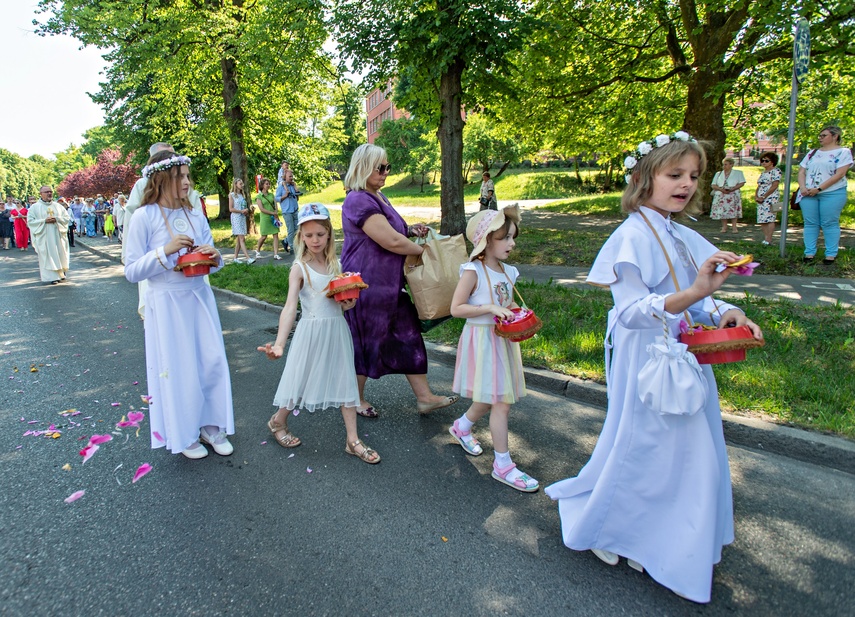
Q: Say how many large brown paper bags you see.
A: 1